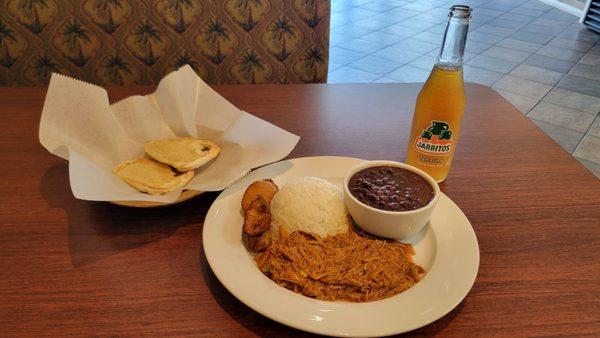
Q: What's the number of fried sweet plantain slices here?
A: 3